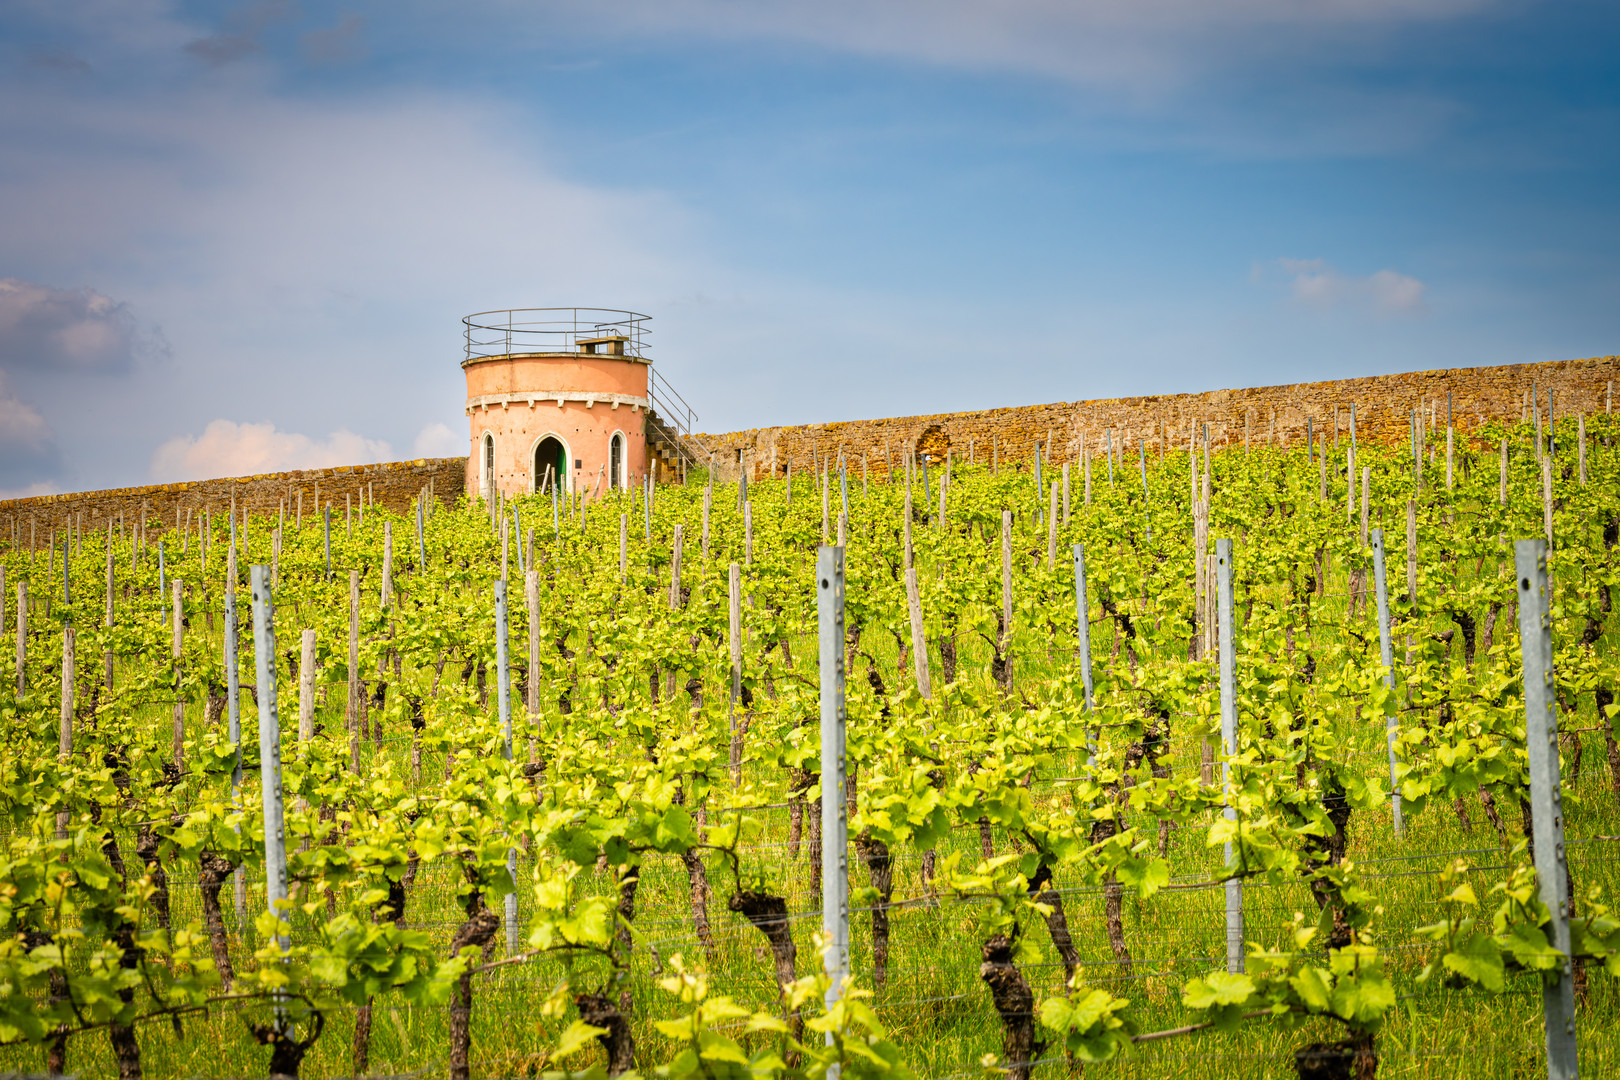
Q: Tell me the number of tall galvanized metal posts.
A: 8